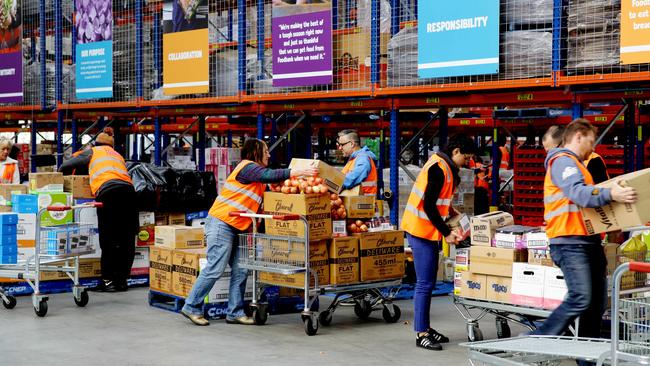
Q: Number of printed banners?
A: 6